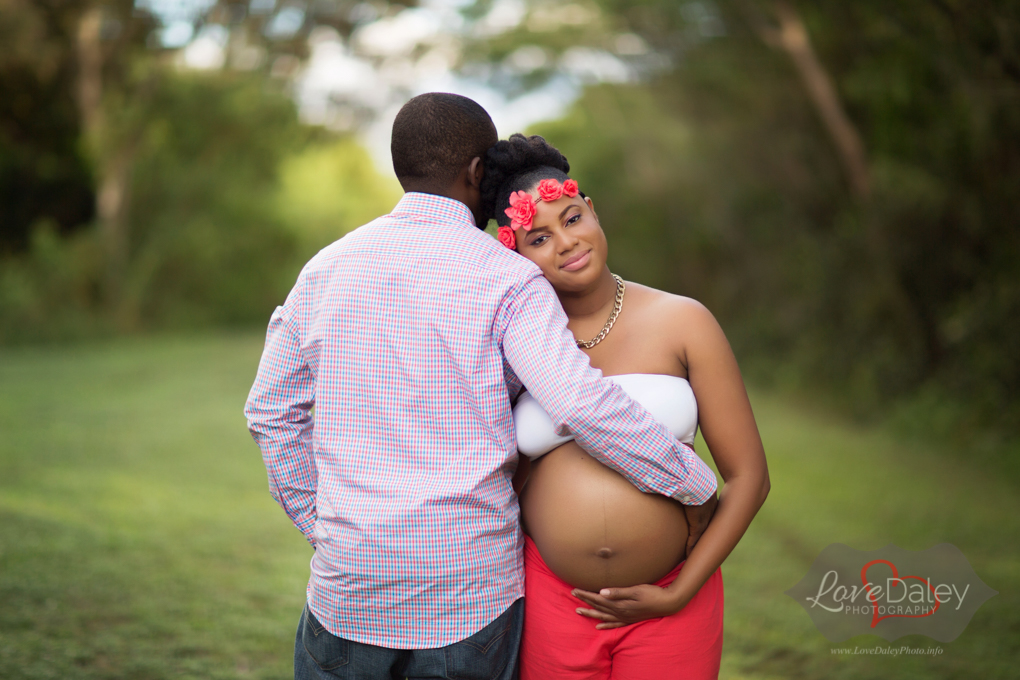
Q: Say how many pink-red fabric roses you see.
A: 4